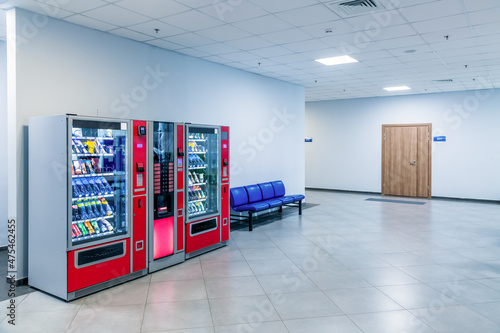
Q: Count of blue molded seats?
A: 4